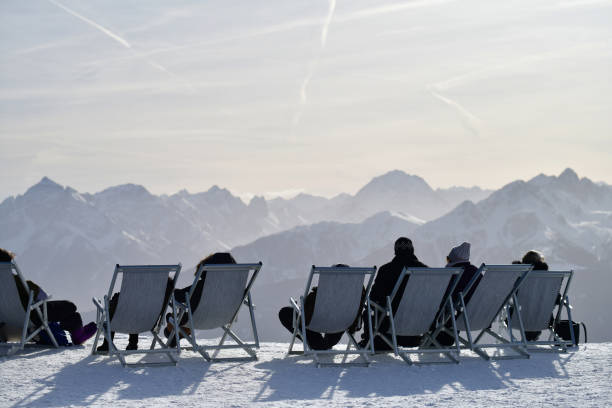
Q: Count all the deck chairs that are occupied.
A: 7